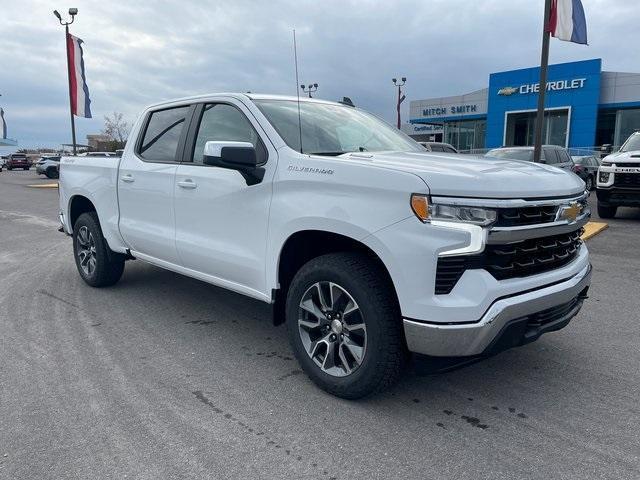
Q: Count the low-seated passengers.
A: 0